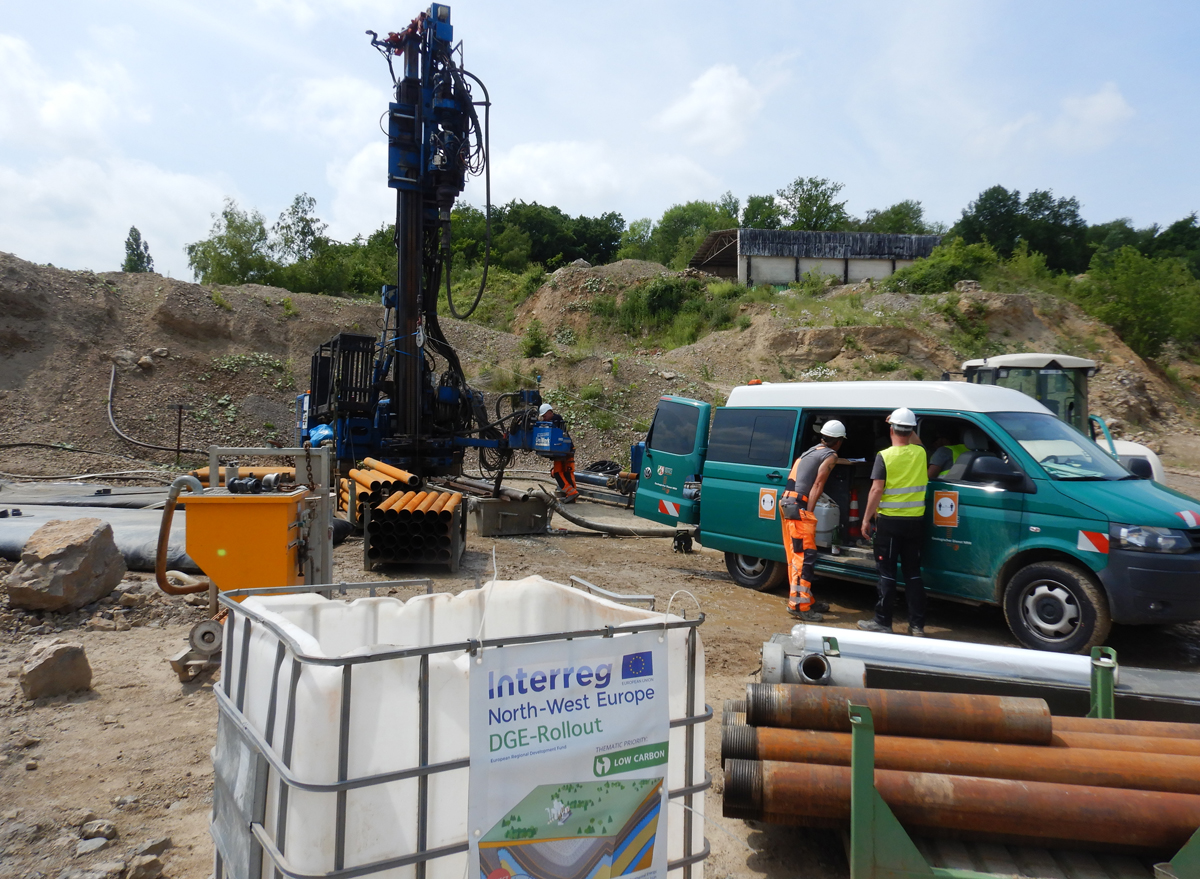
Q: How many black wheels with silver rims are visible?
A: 2